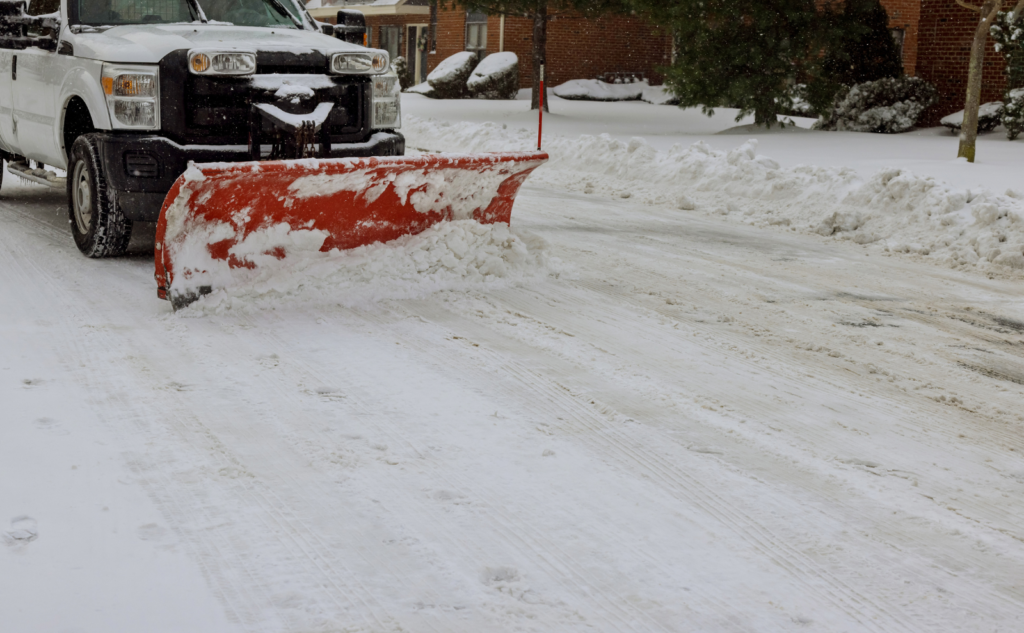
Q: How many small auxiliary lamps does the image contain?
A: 2